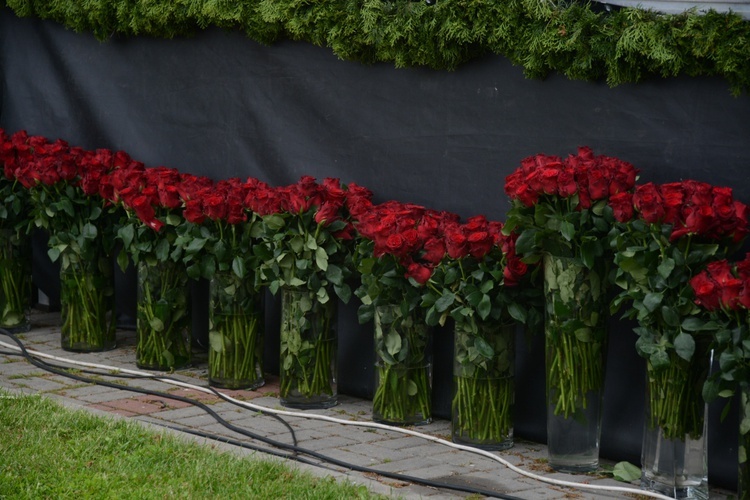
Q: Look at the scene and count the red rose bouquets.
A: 10